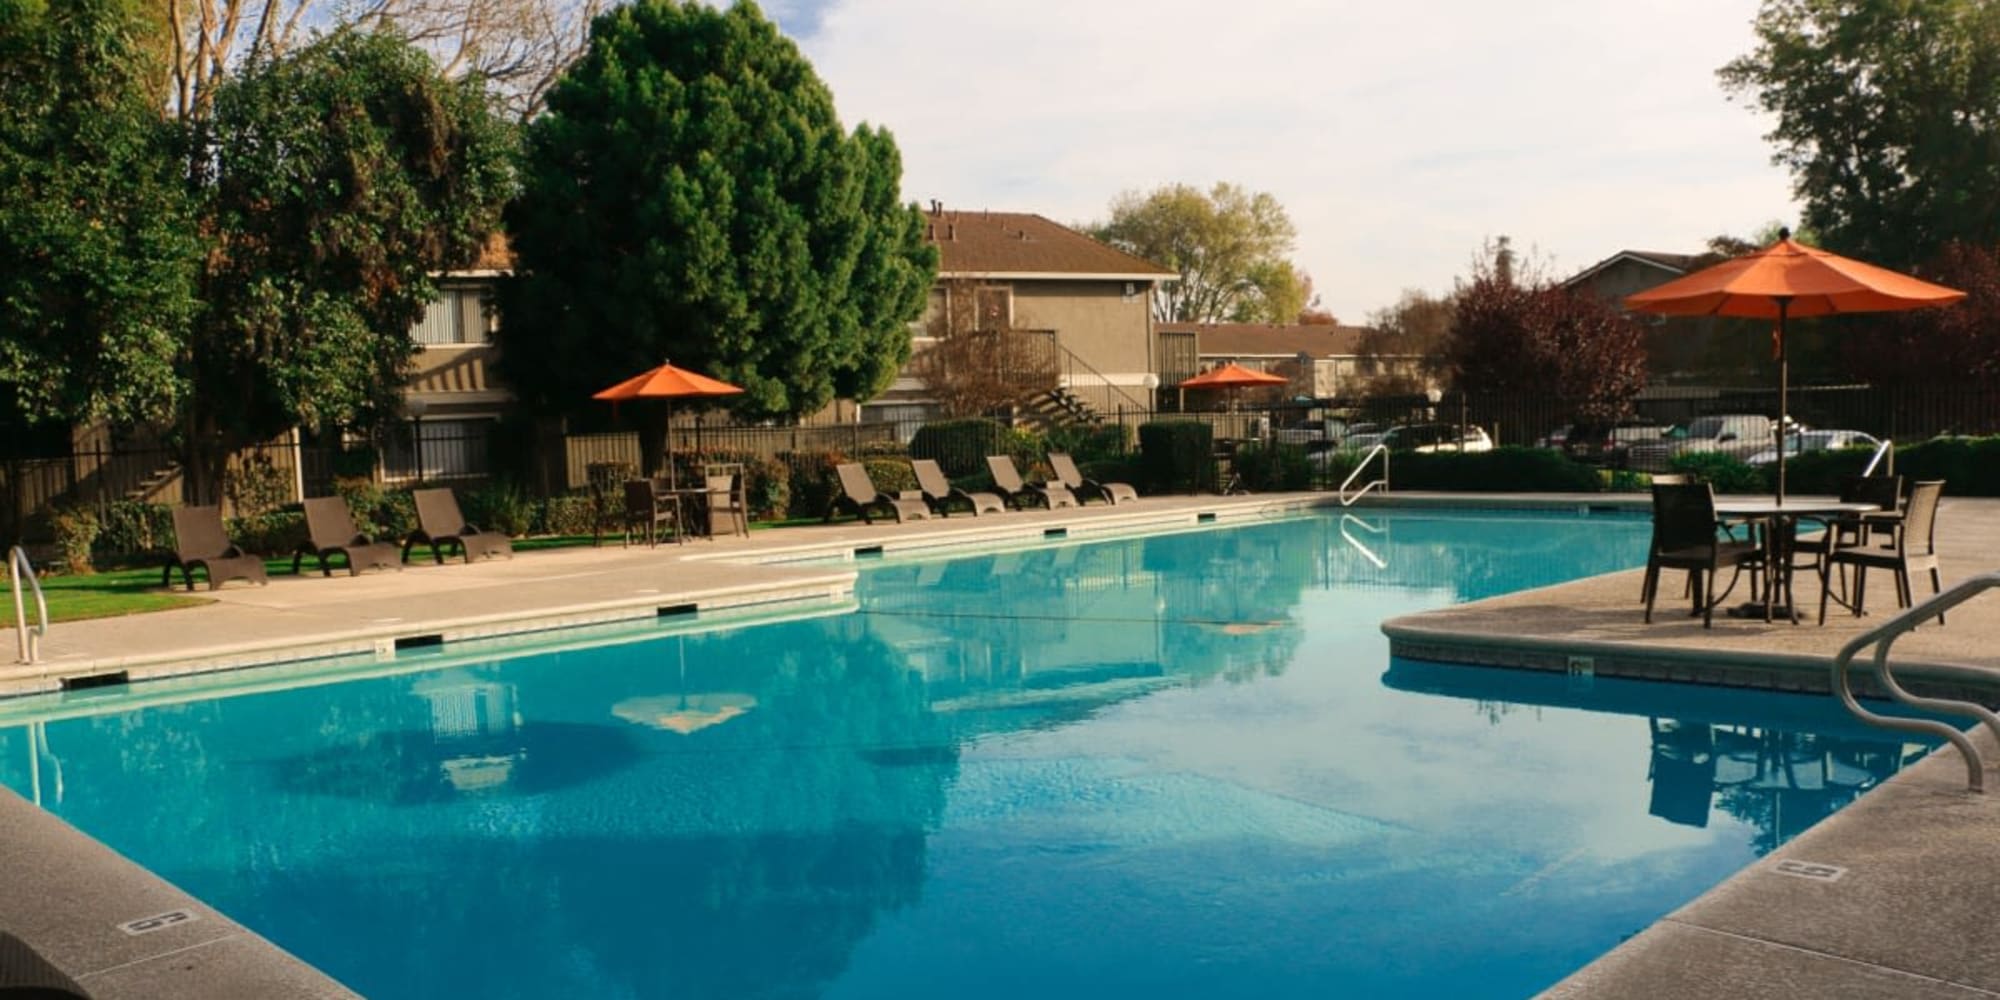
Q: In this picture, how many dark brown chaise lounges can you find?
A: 7